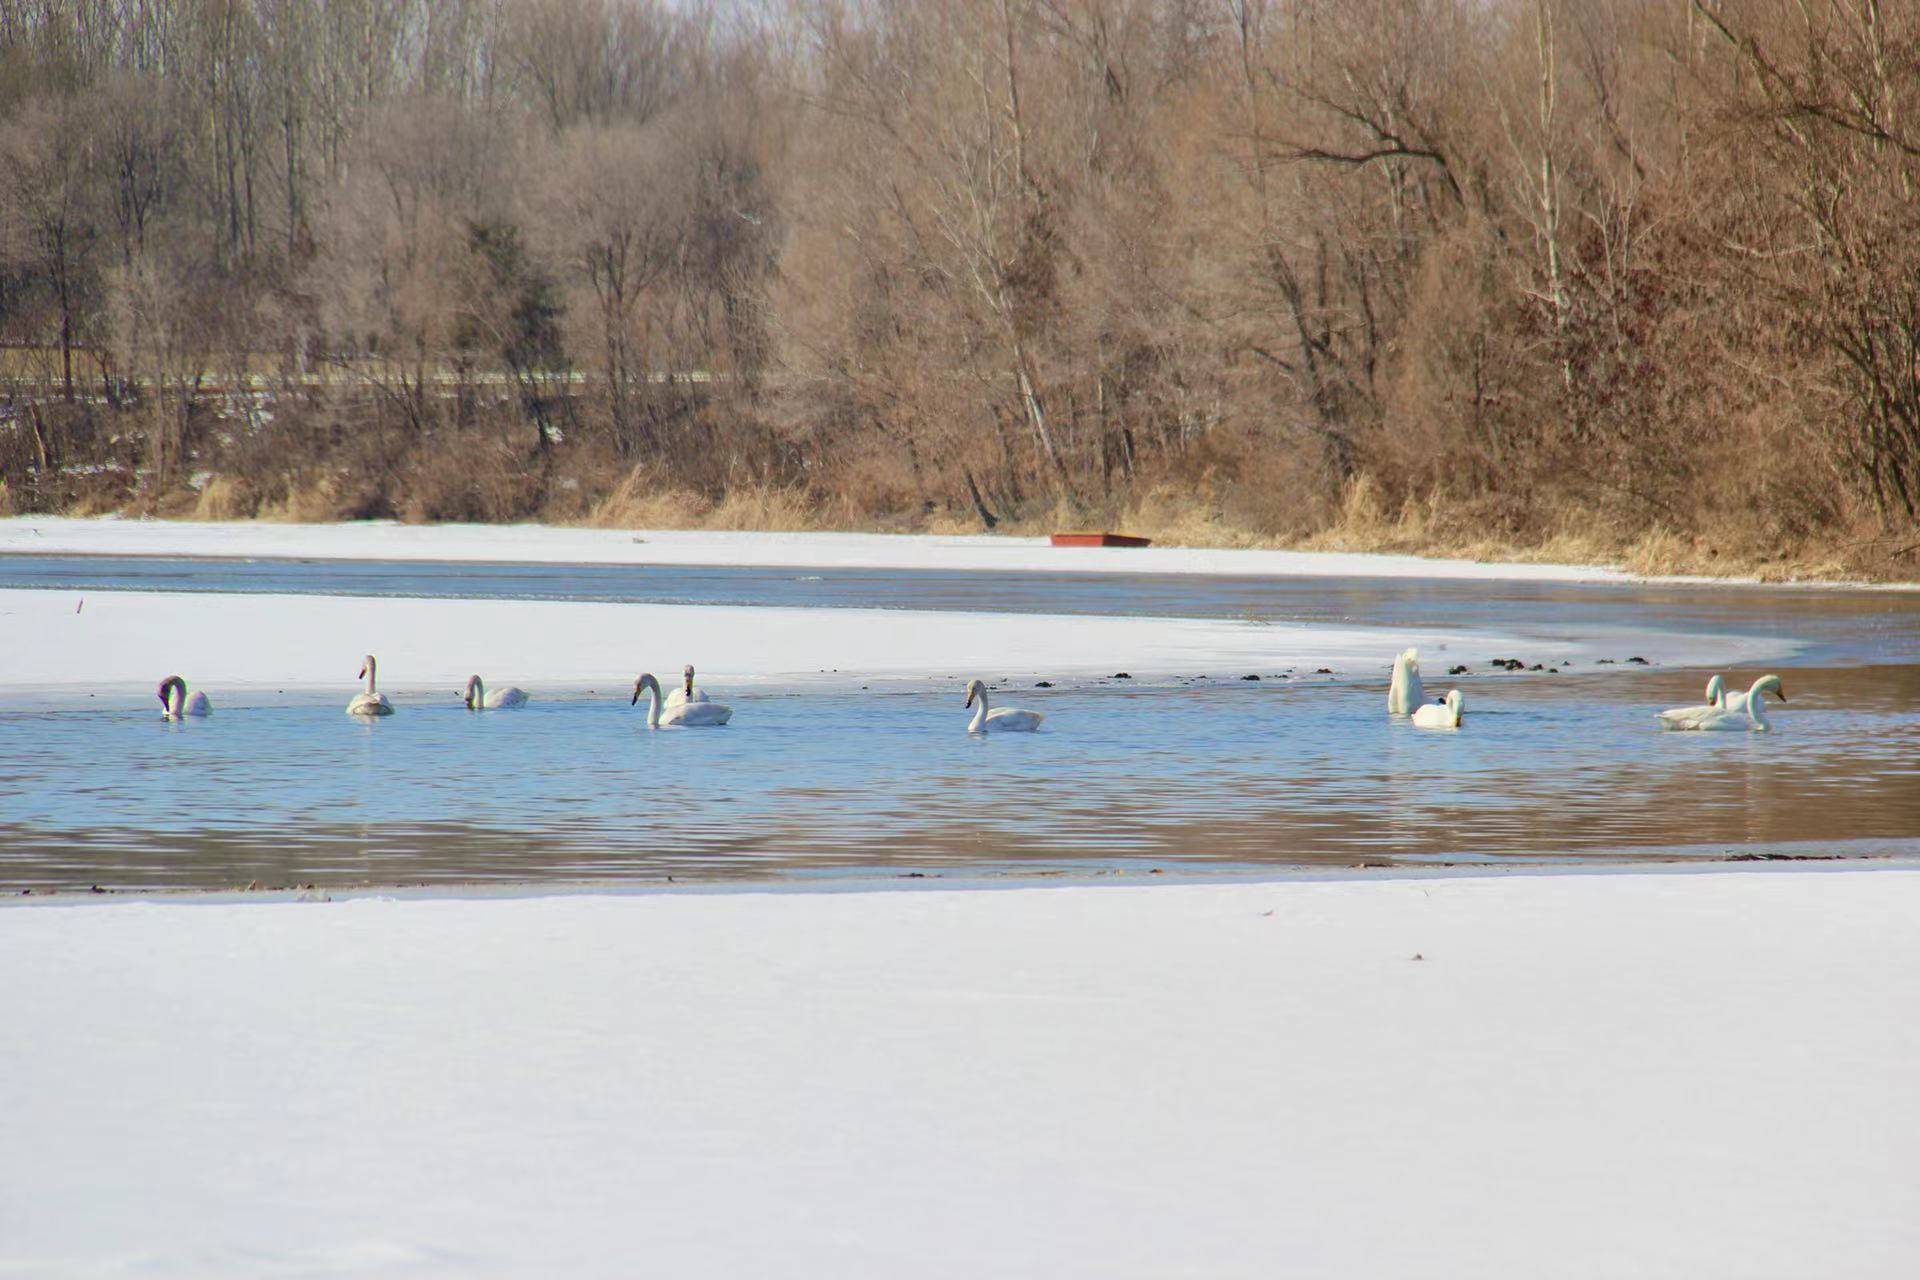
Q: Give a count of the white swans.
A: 10